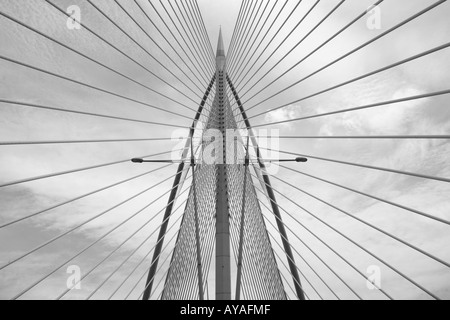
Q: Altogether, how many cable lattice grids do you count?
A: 2